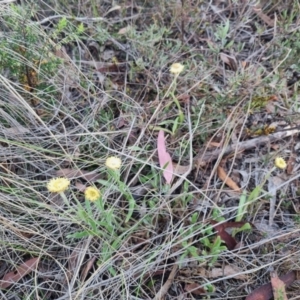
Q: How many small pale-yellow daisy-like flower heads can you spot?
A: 5